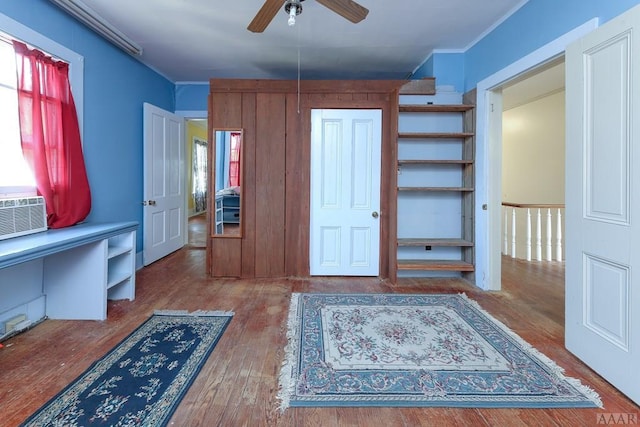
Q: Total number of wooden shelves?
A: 6